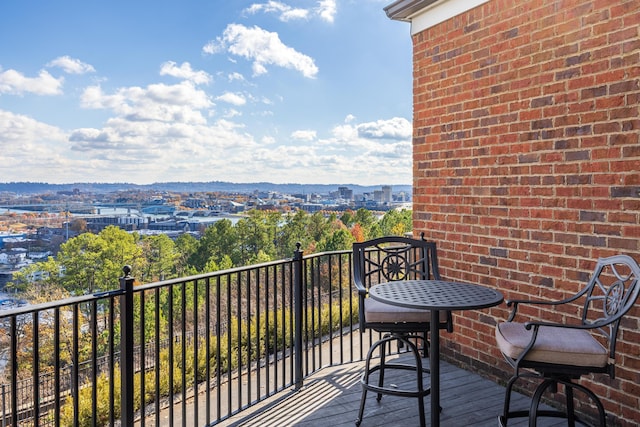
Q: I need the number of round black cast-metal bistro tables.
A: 1